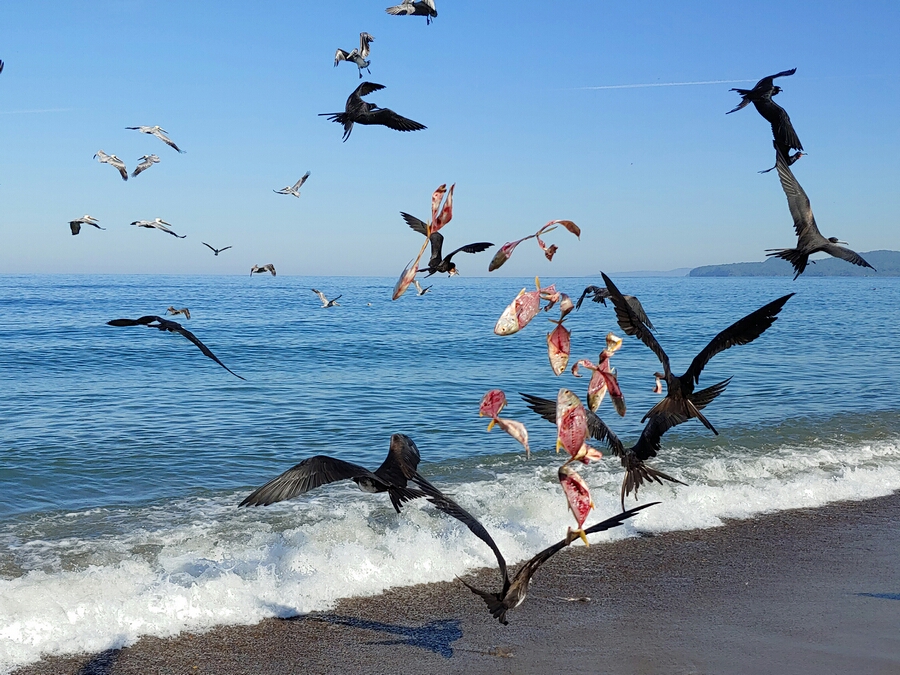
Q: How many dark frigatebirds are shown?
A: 11